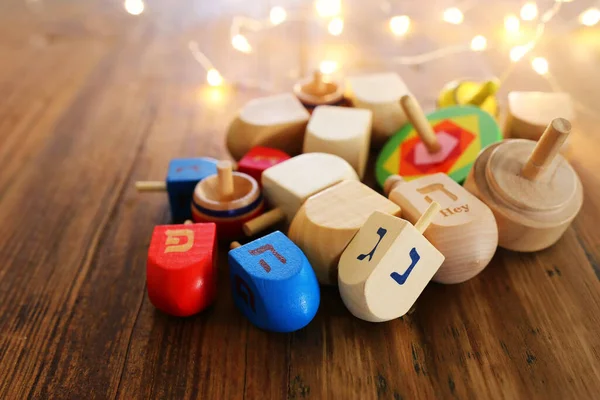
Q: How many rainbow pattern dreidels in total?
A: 1